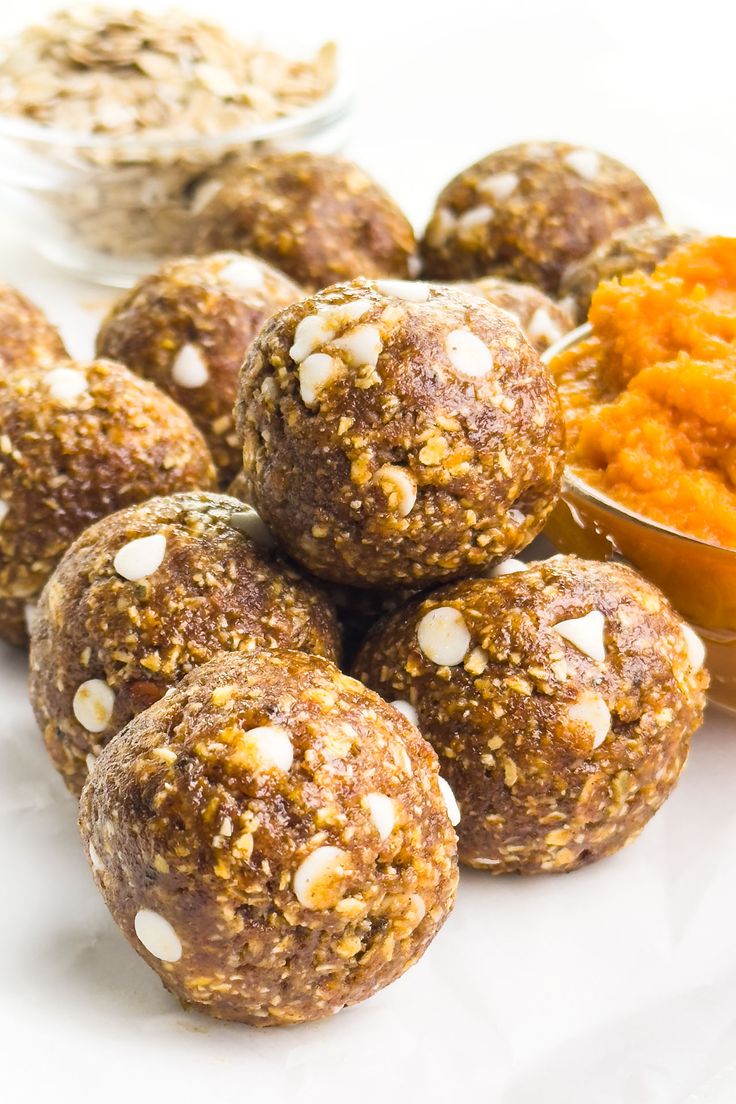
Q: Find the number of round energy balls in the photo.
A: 11